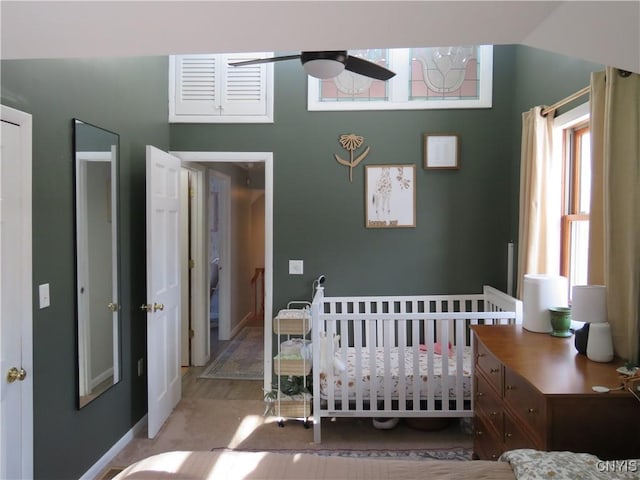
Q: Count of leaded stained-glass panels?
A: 2